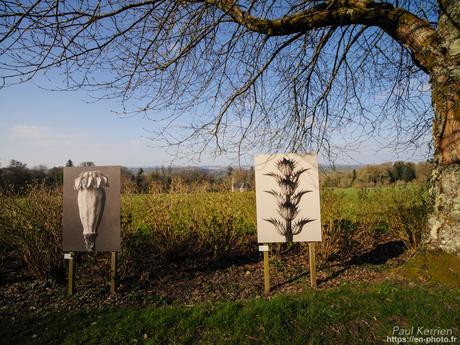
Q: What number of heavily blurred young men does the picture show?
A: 0